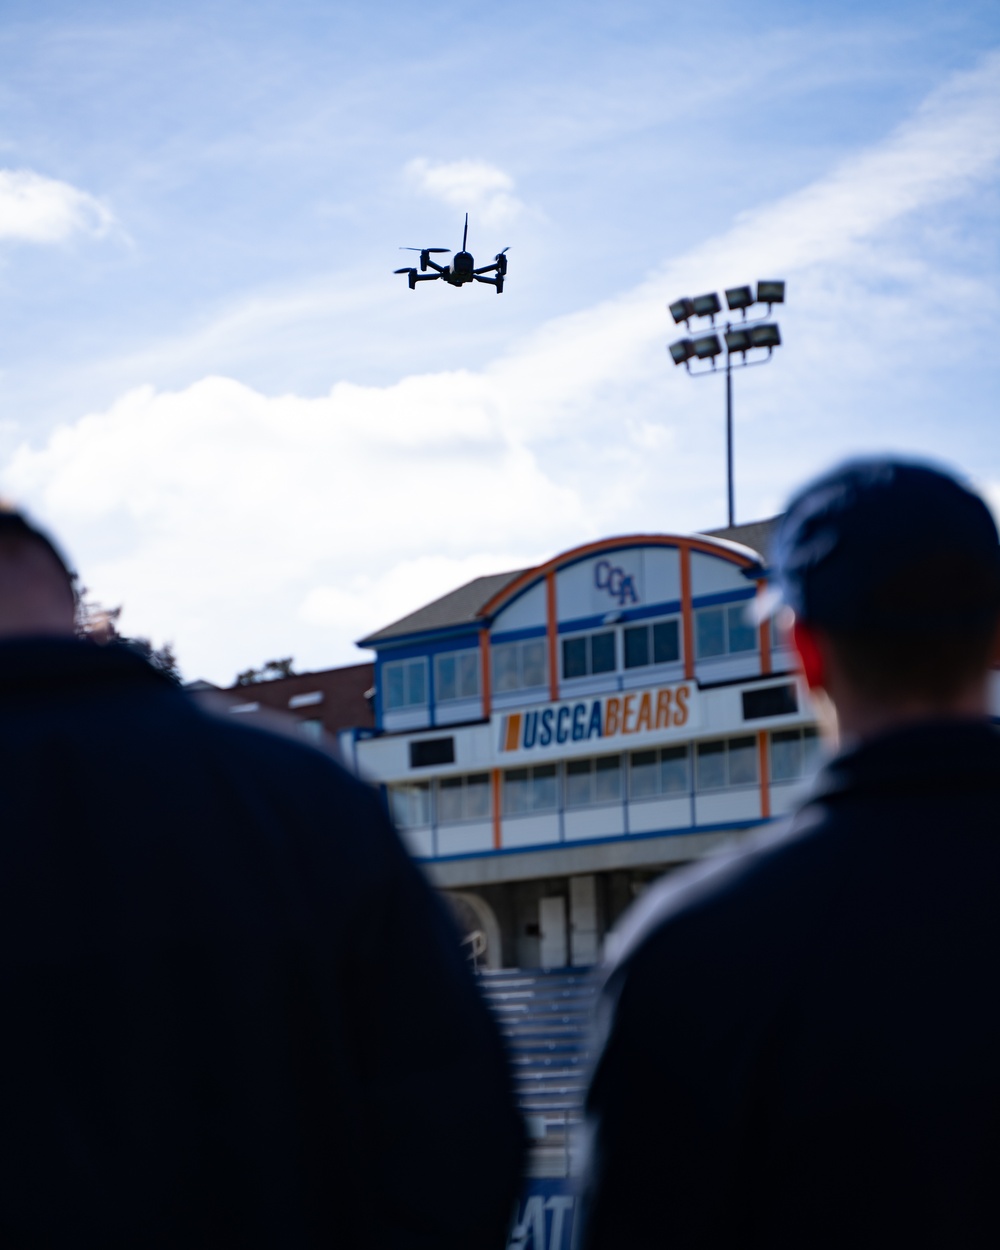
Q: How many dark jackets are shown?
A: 2